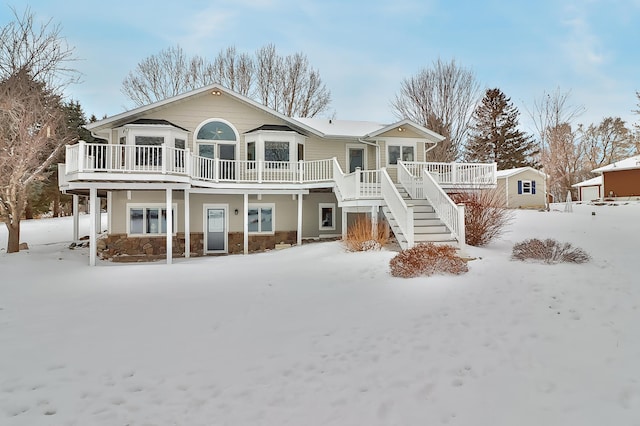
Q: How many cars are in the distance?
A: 0